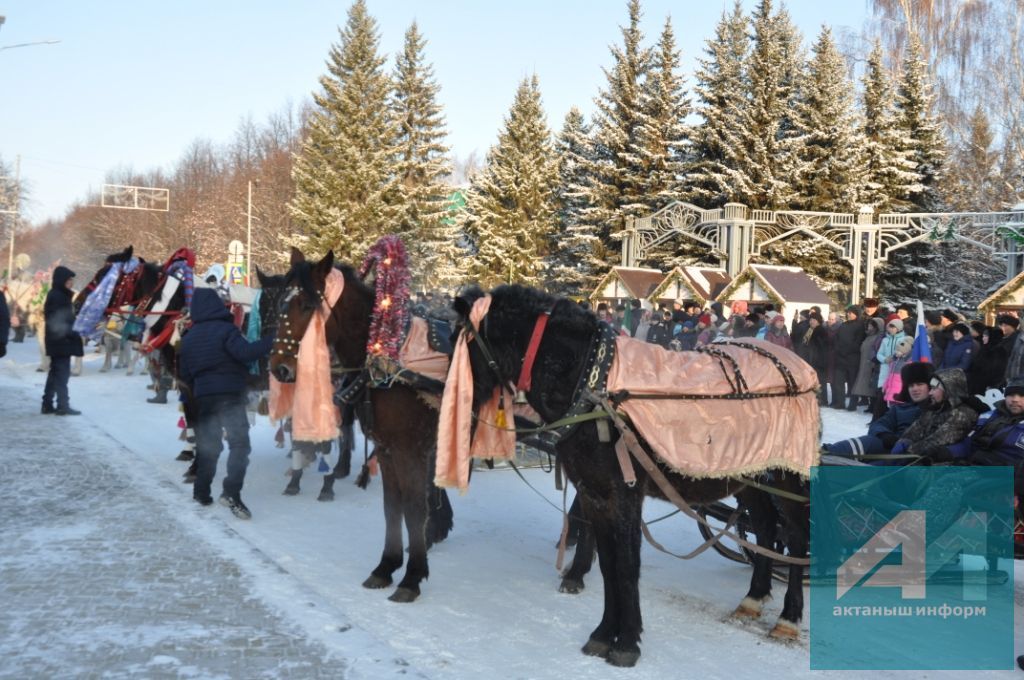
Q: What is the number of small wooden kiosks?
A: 4